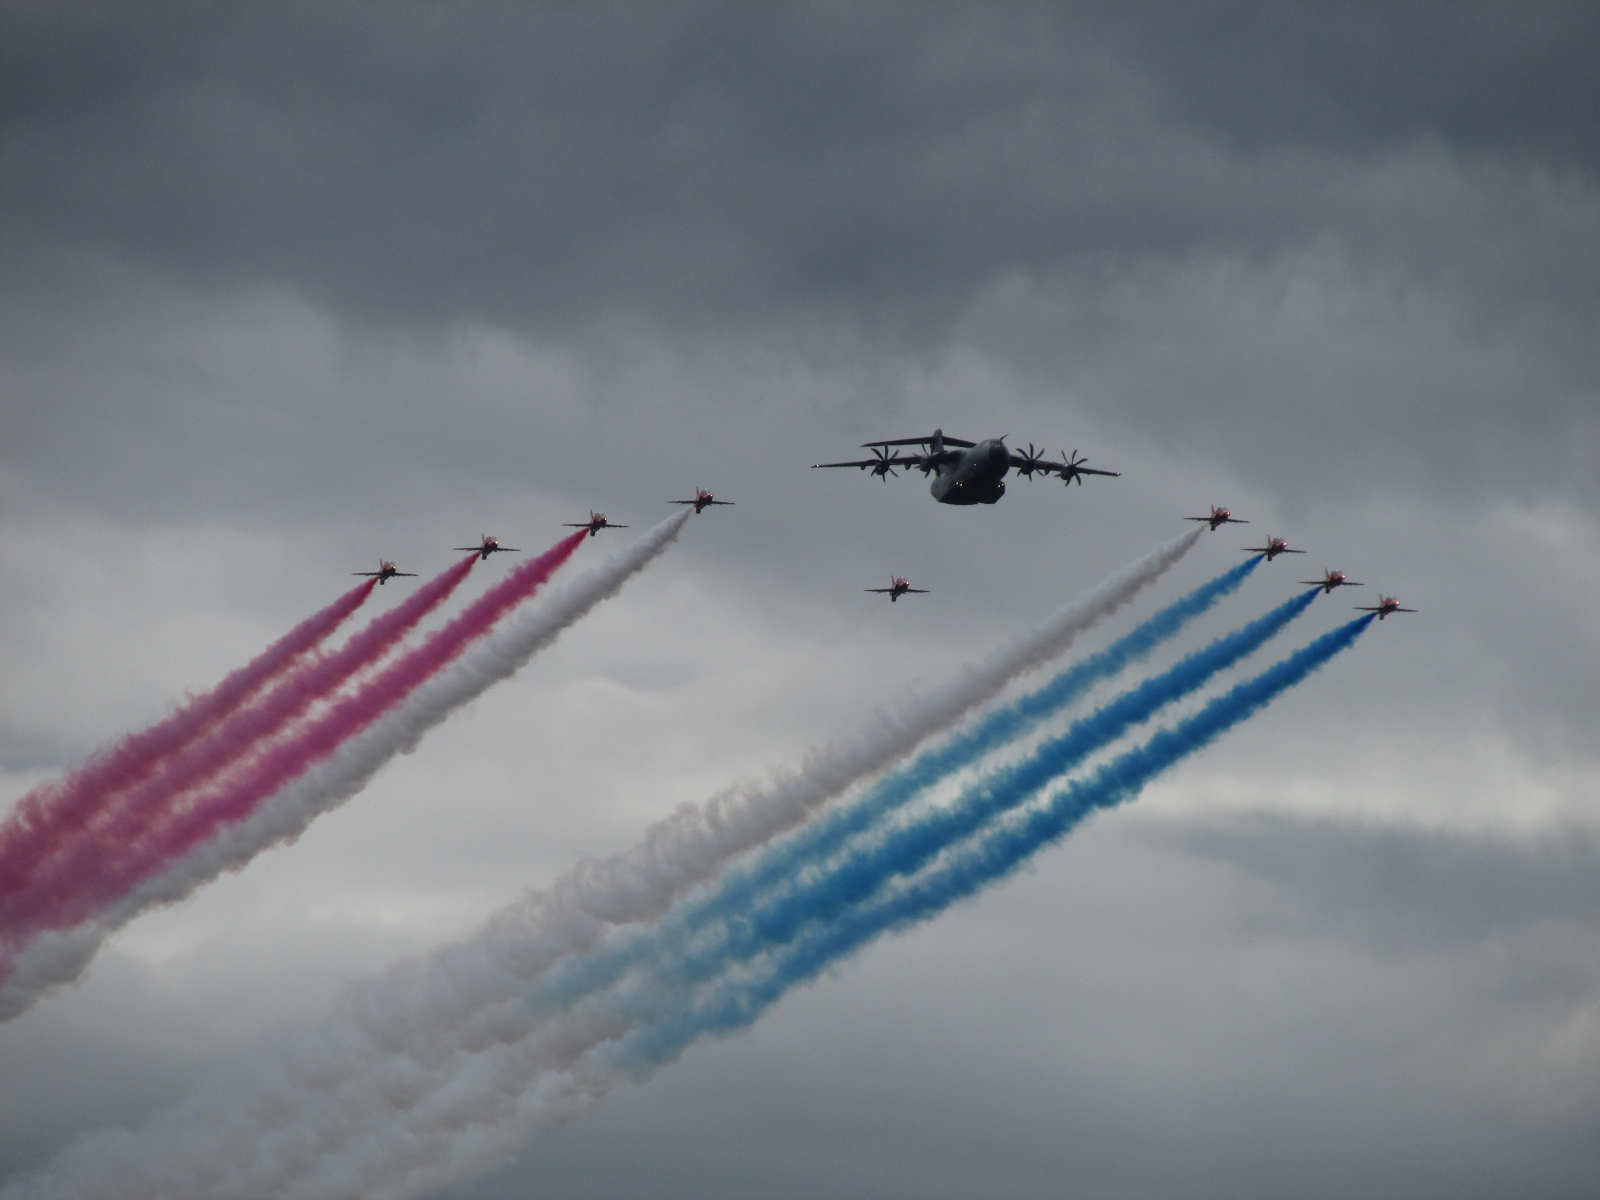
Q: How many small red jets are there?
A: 9